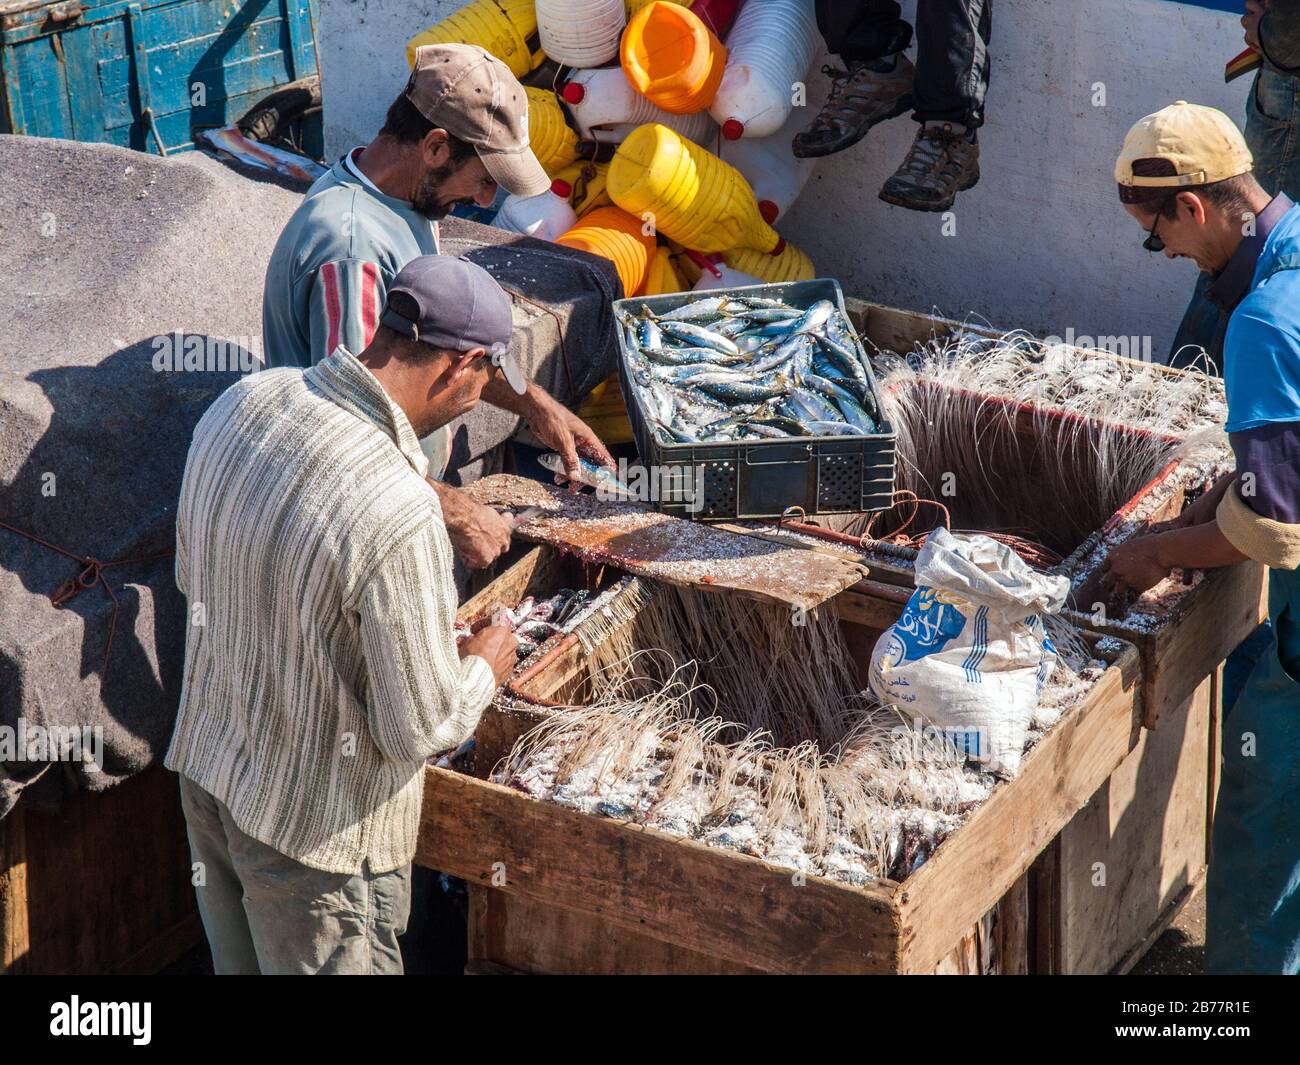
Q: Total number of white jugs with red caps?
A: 4